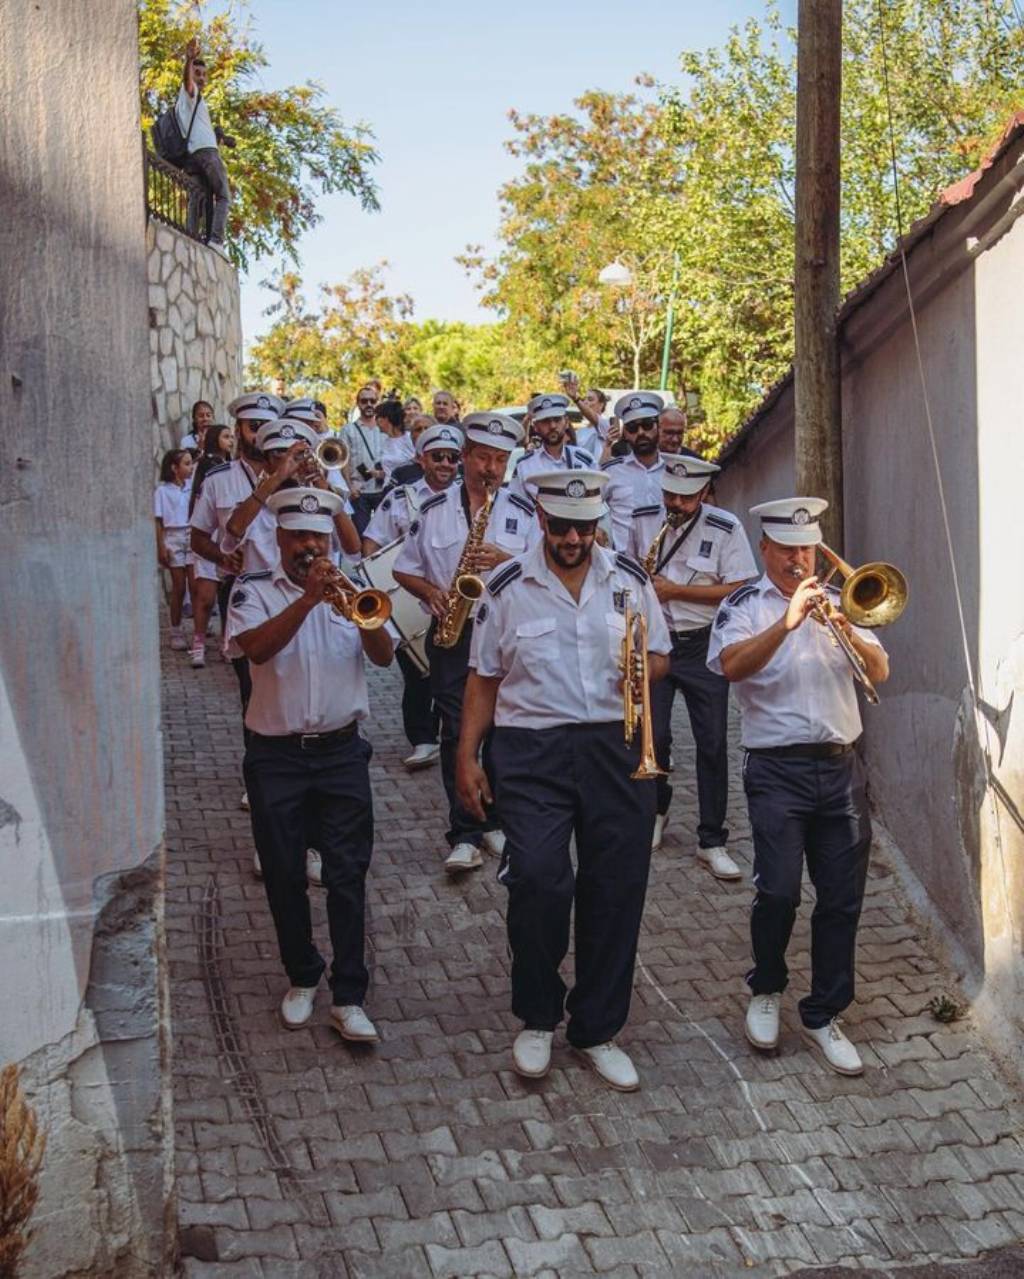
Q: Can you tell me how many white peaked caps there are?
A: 11